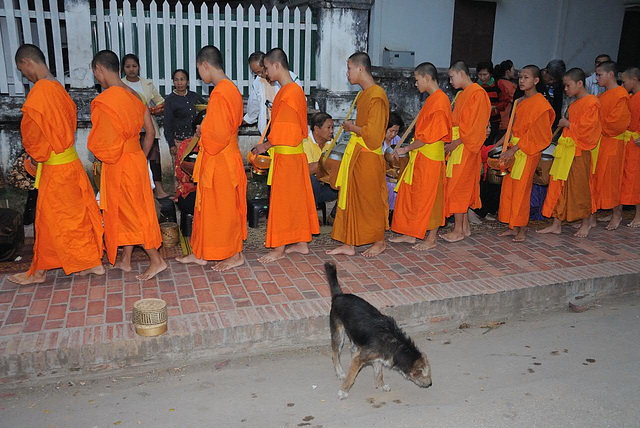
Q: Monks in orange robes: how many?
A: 11